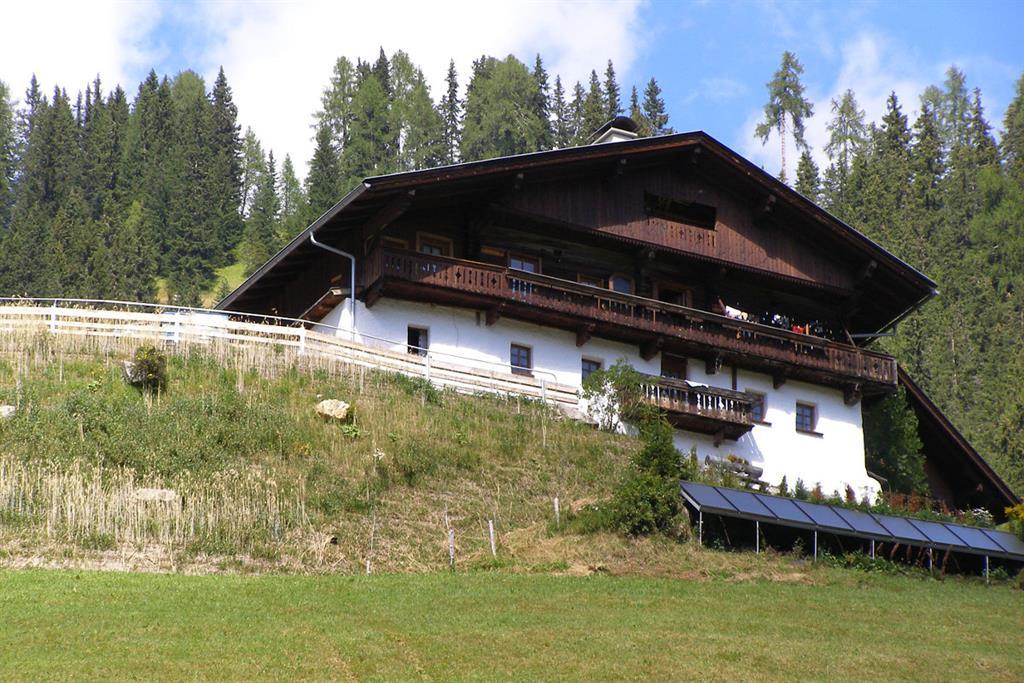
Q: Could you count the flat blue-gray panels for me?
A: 9